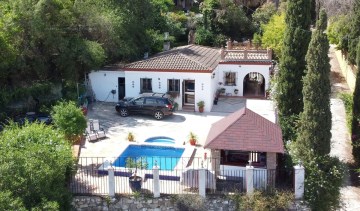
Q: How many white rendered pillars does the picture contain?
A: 5